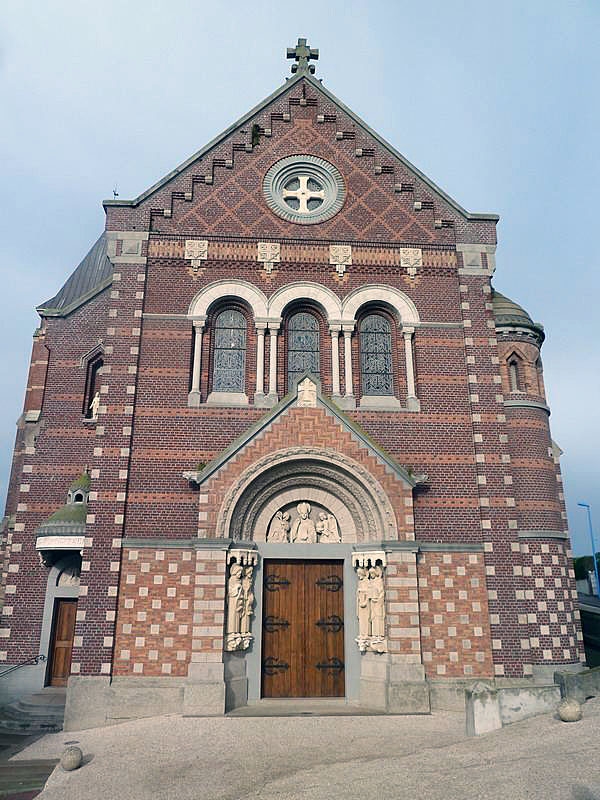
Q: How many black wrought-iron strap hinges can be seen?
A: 6